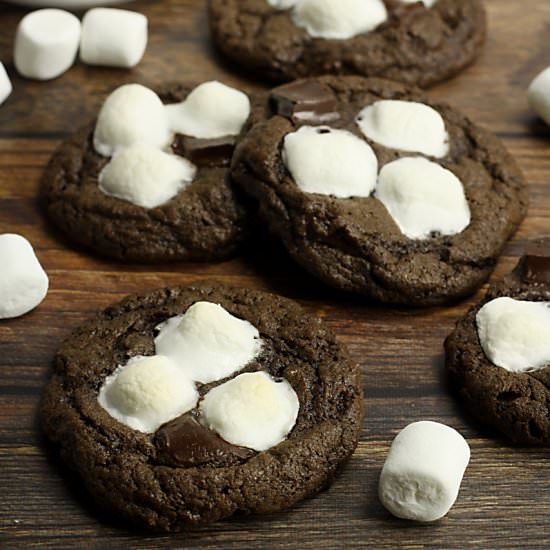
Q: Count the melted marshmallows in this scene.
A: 13